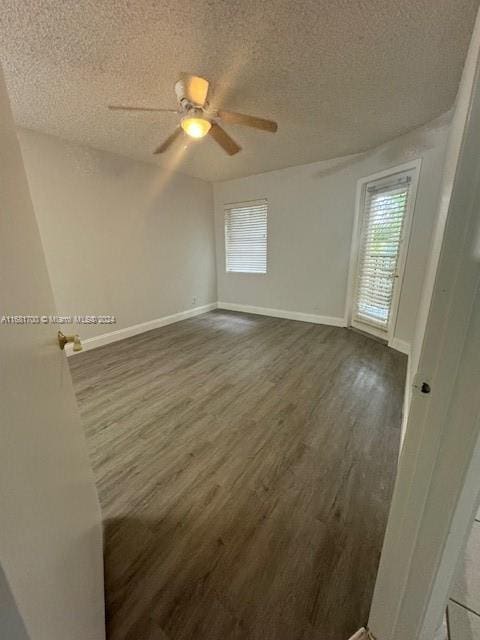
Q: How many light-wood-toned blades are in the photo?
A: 5